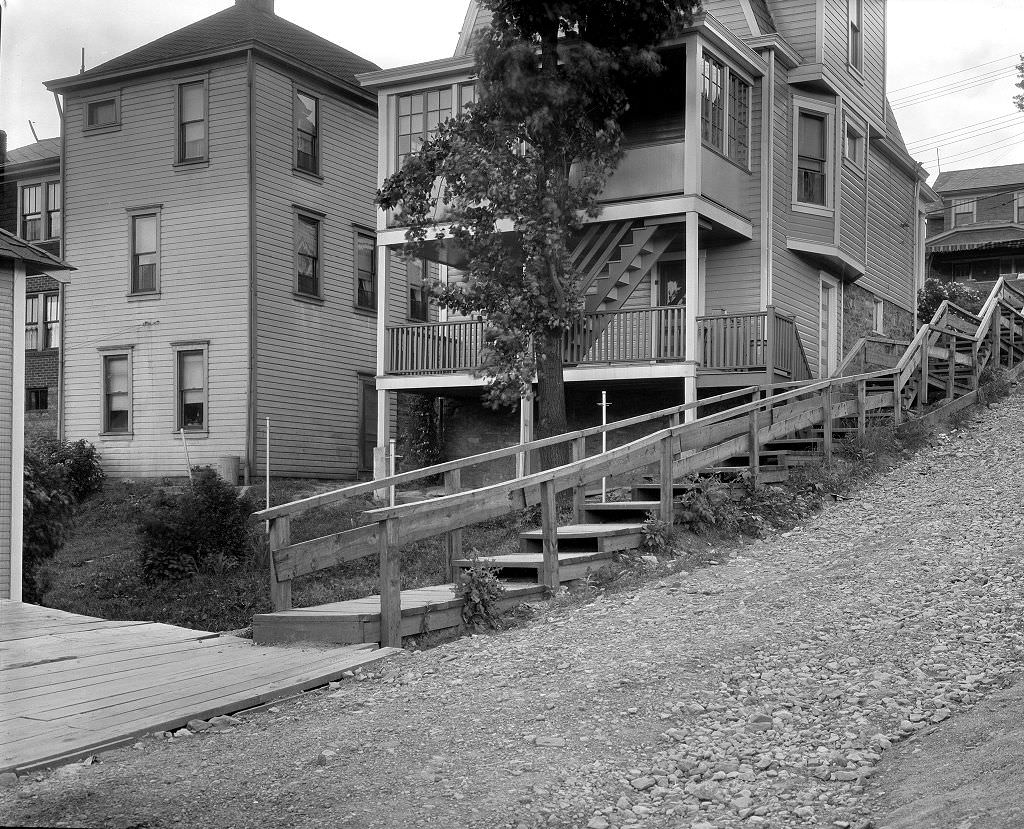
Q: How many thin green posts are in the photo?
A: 0